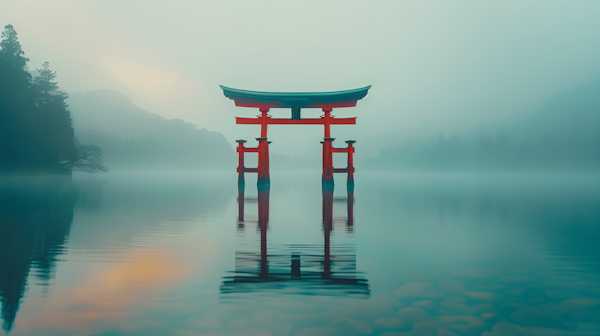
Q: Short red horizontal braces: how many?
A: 4